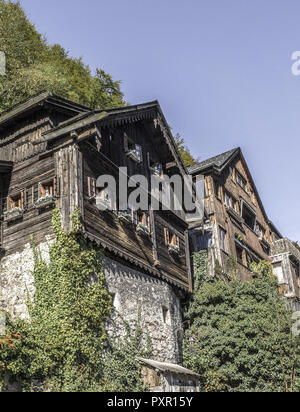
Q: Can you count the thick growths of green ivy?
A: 2